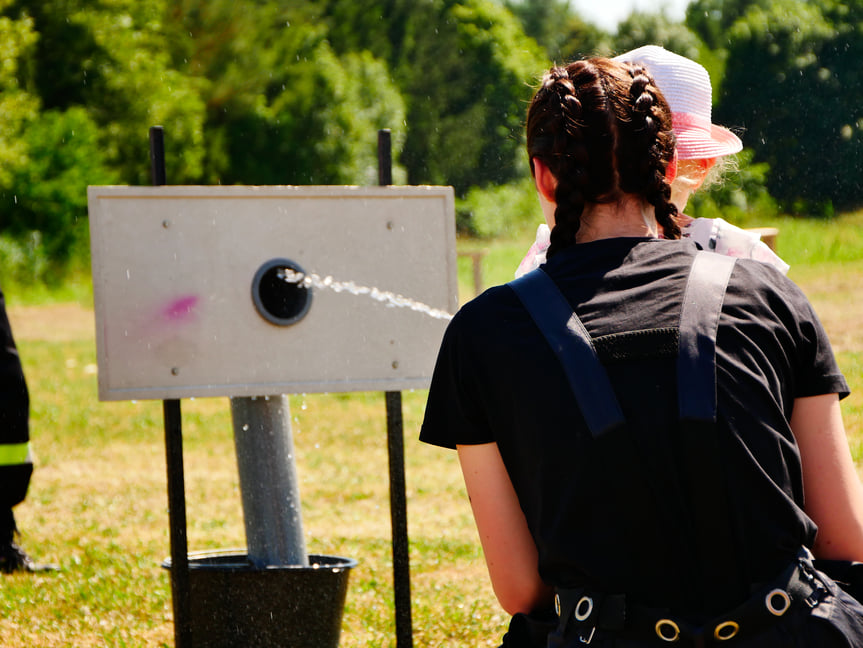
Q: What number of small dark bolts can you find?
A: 4